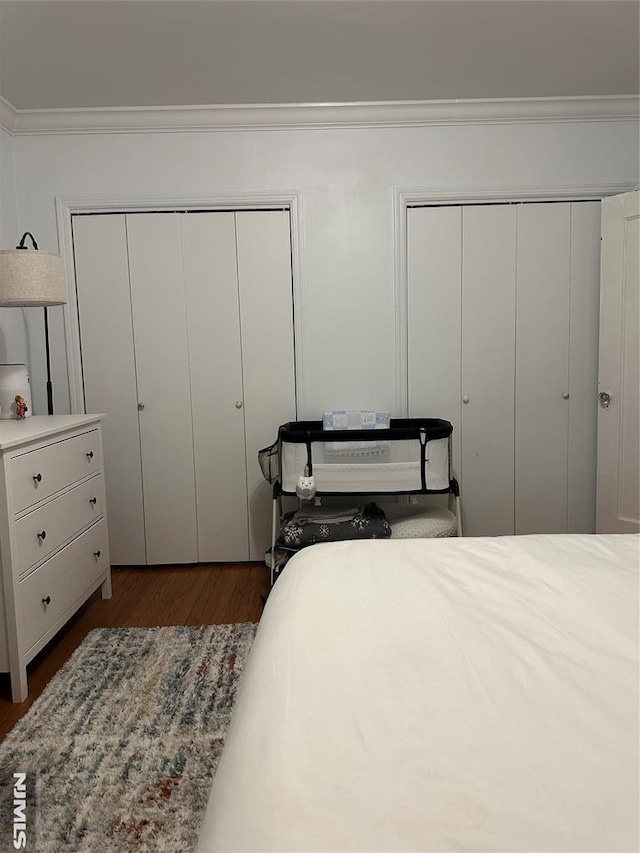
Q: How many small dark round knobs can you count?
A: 6